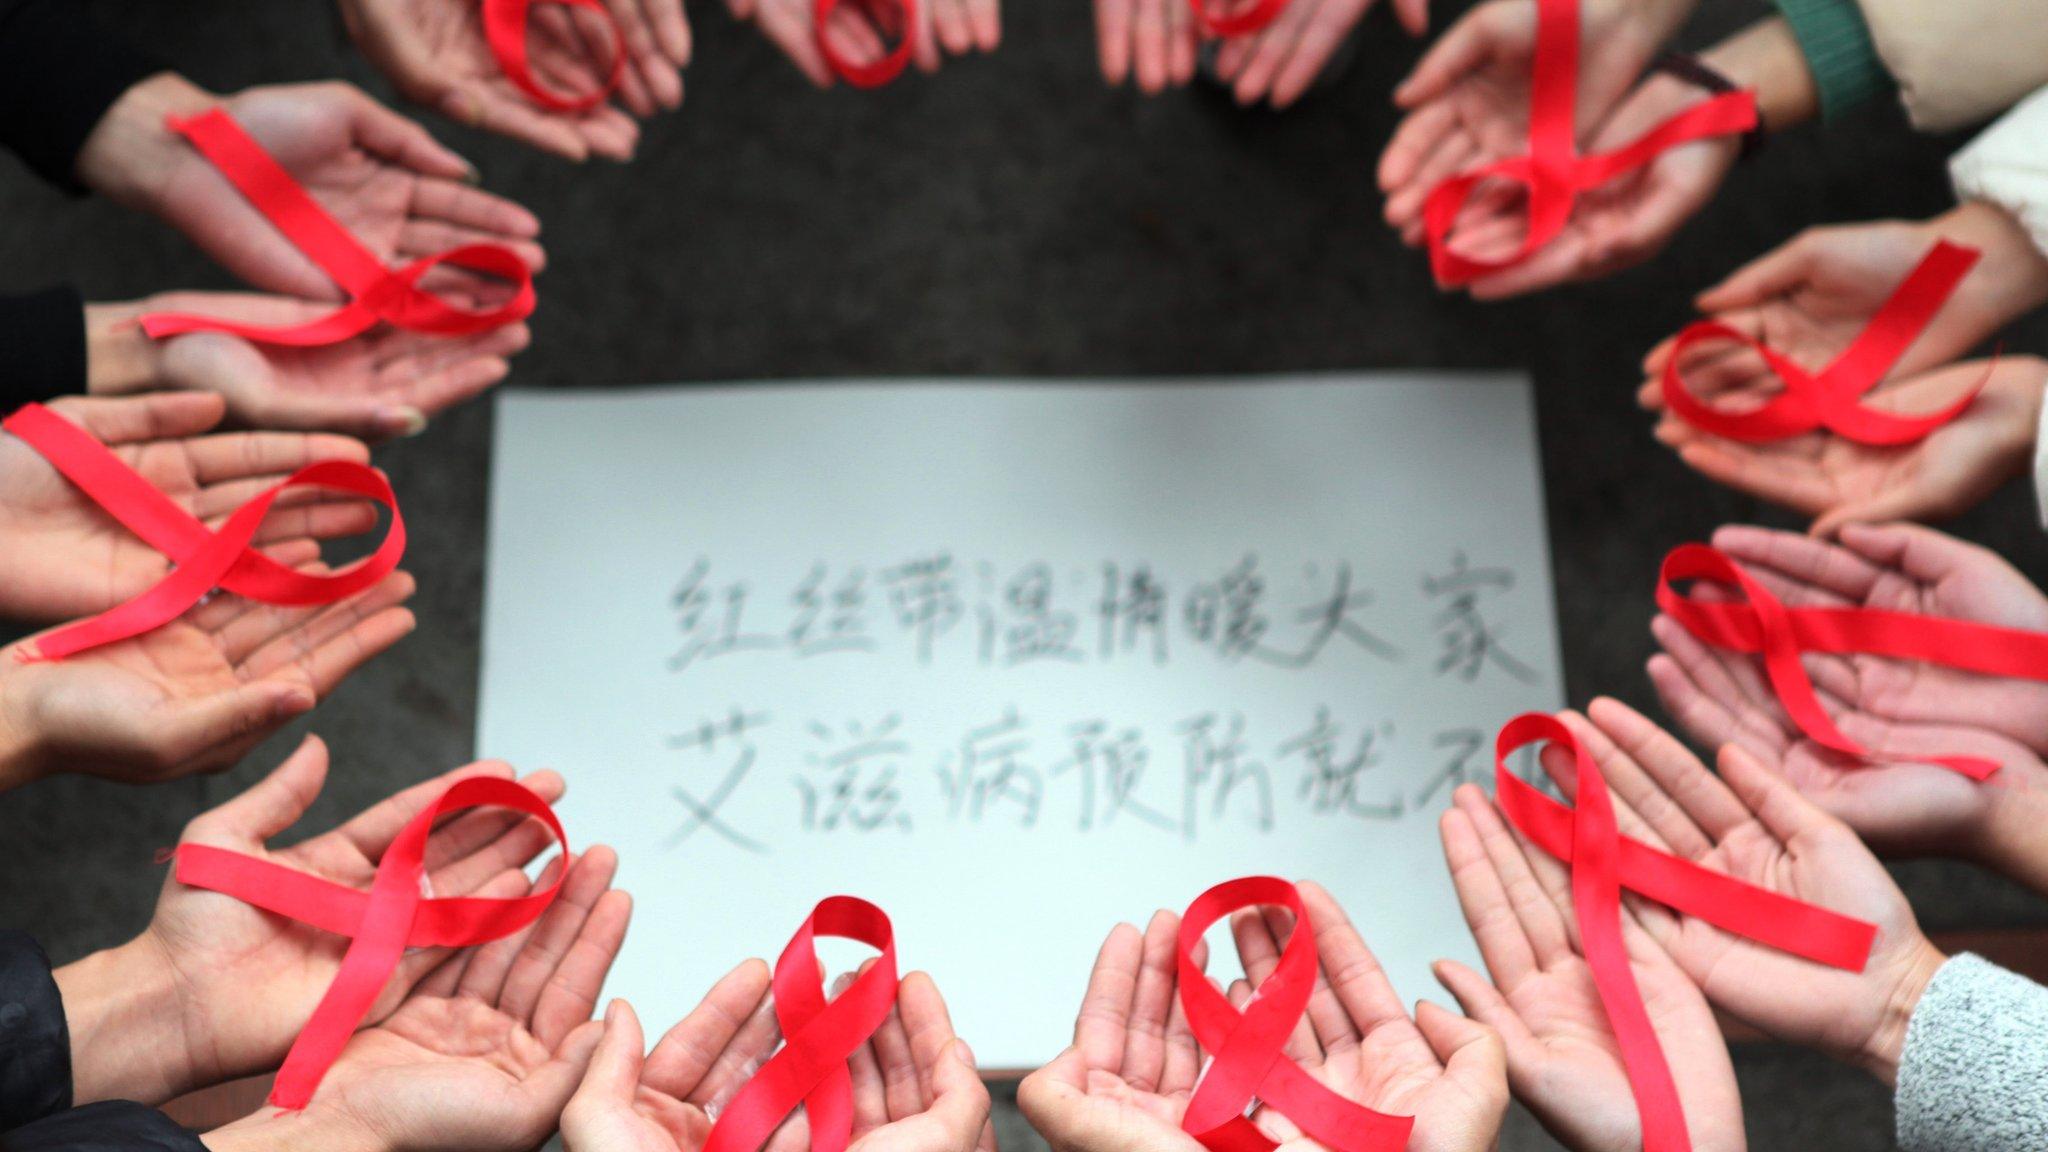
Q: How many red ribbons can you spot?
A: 12